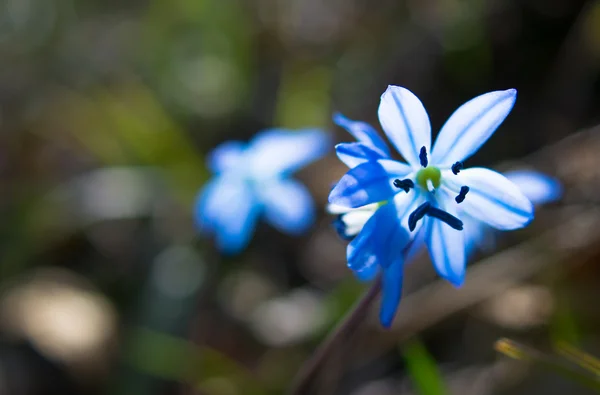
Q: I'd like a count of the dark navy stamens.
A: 6